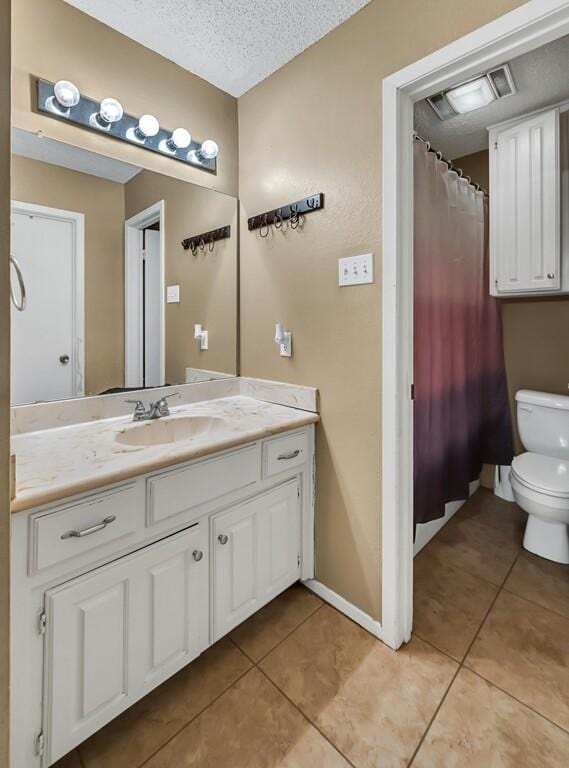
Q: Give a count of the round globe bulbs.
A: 5